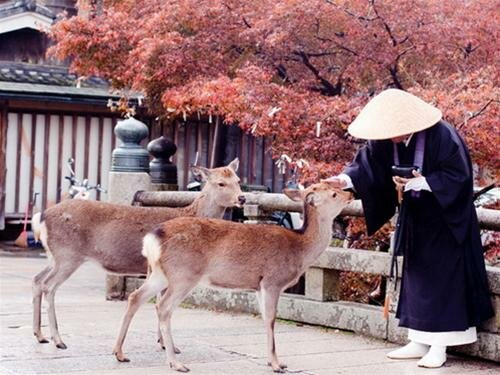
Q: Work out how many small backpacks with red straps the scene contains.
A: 0